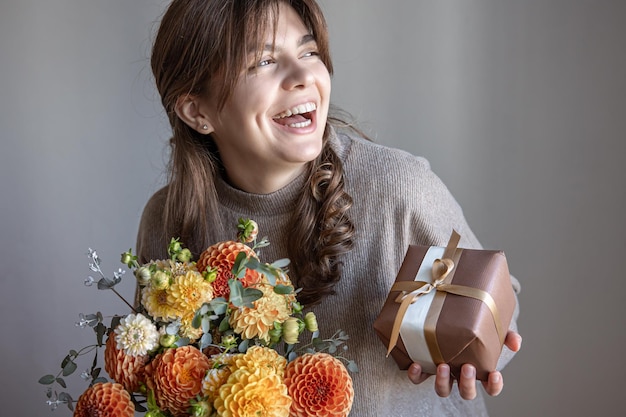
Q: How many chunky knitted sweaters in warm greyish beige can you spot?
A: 1